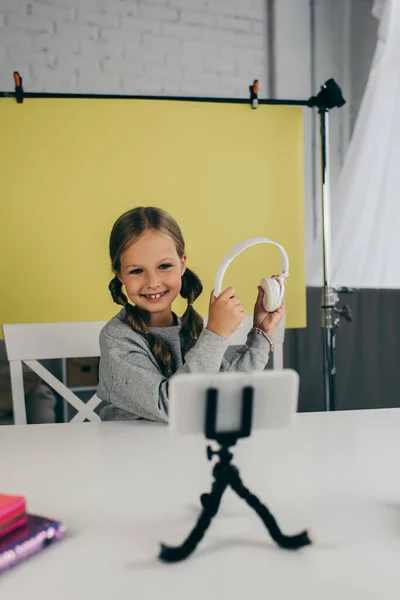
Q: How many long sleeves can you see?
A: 2